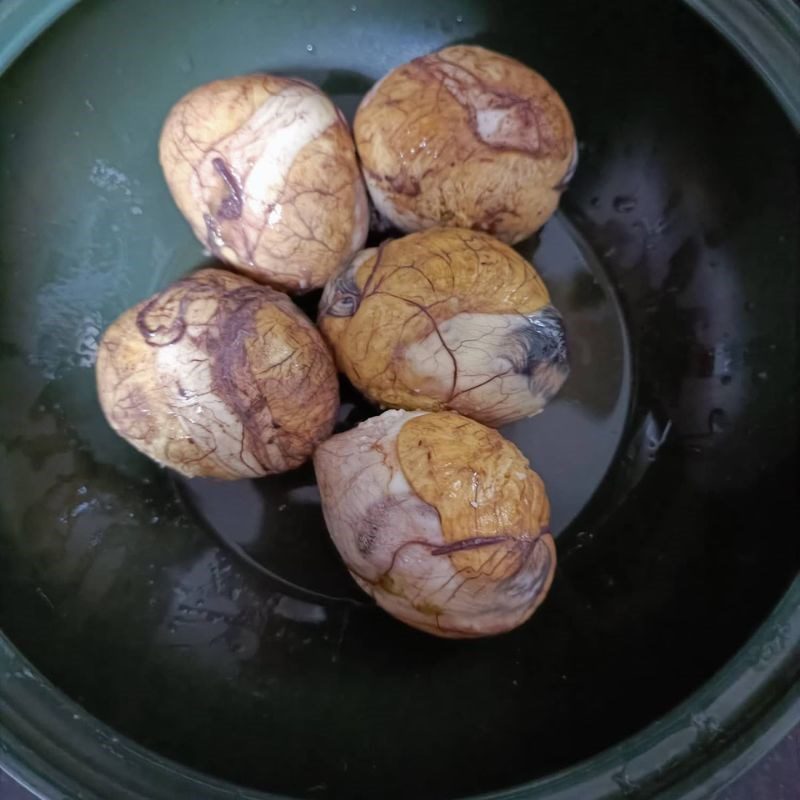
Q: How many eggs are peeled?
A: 5